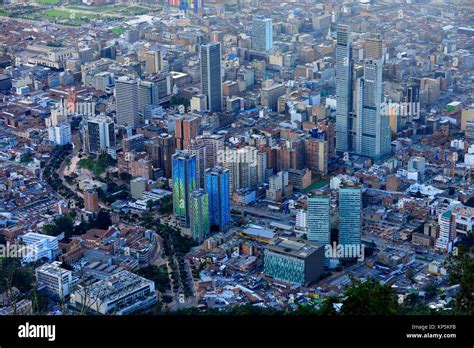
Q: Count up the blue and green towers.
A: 3